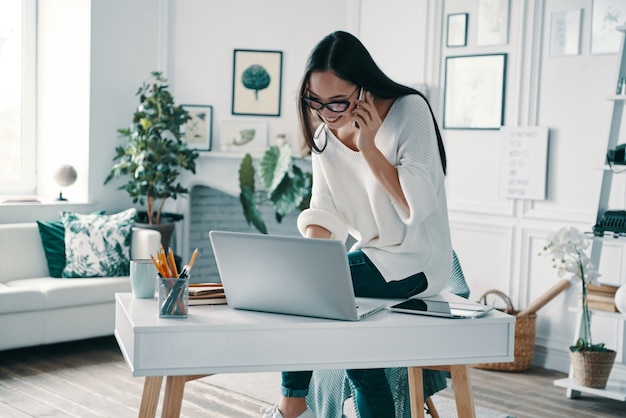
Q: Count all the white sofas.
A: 1